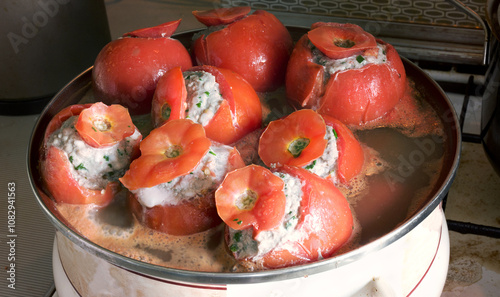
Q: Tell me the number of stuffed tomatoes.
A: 8